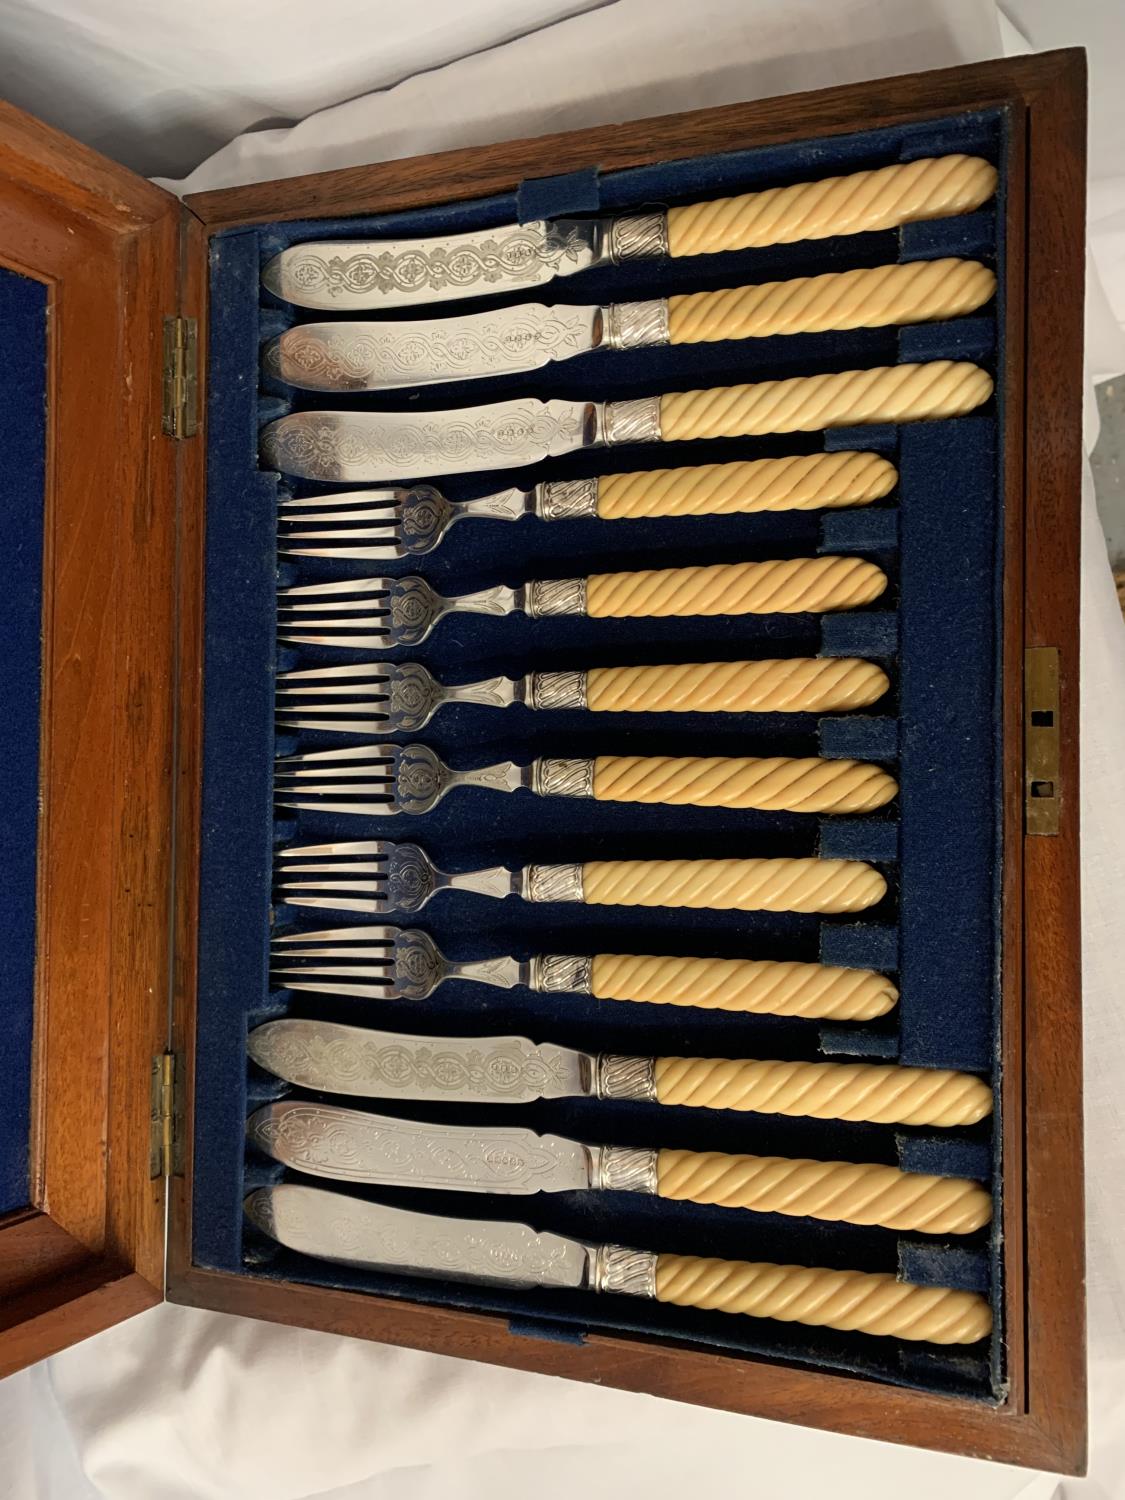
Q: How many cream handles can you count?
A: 12